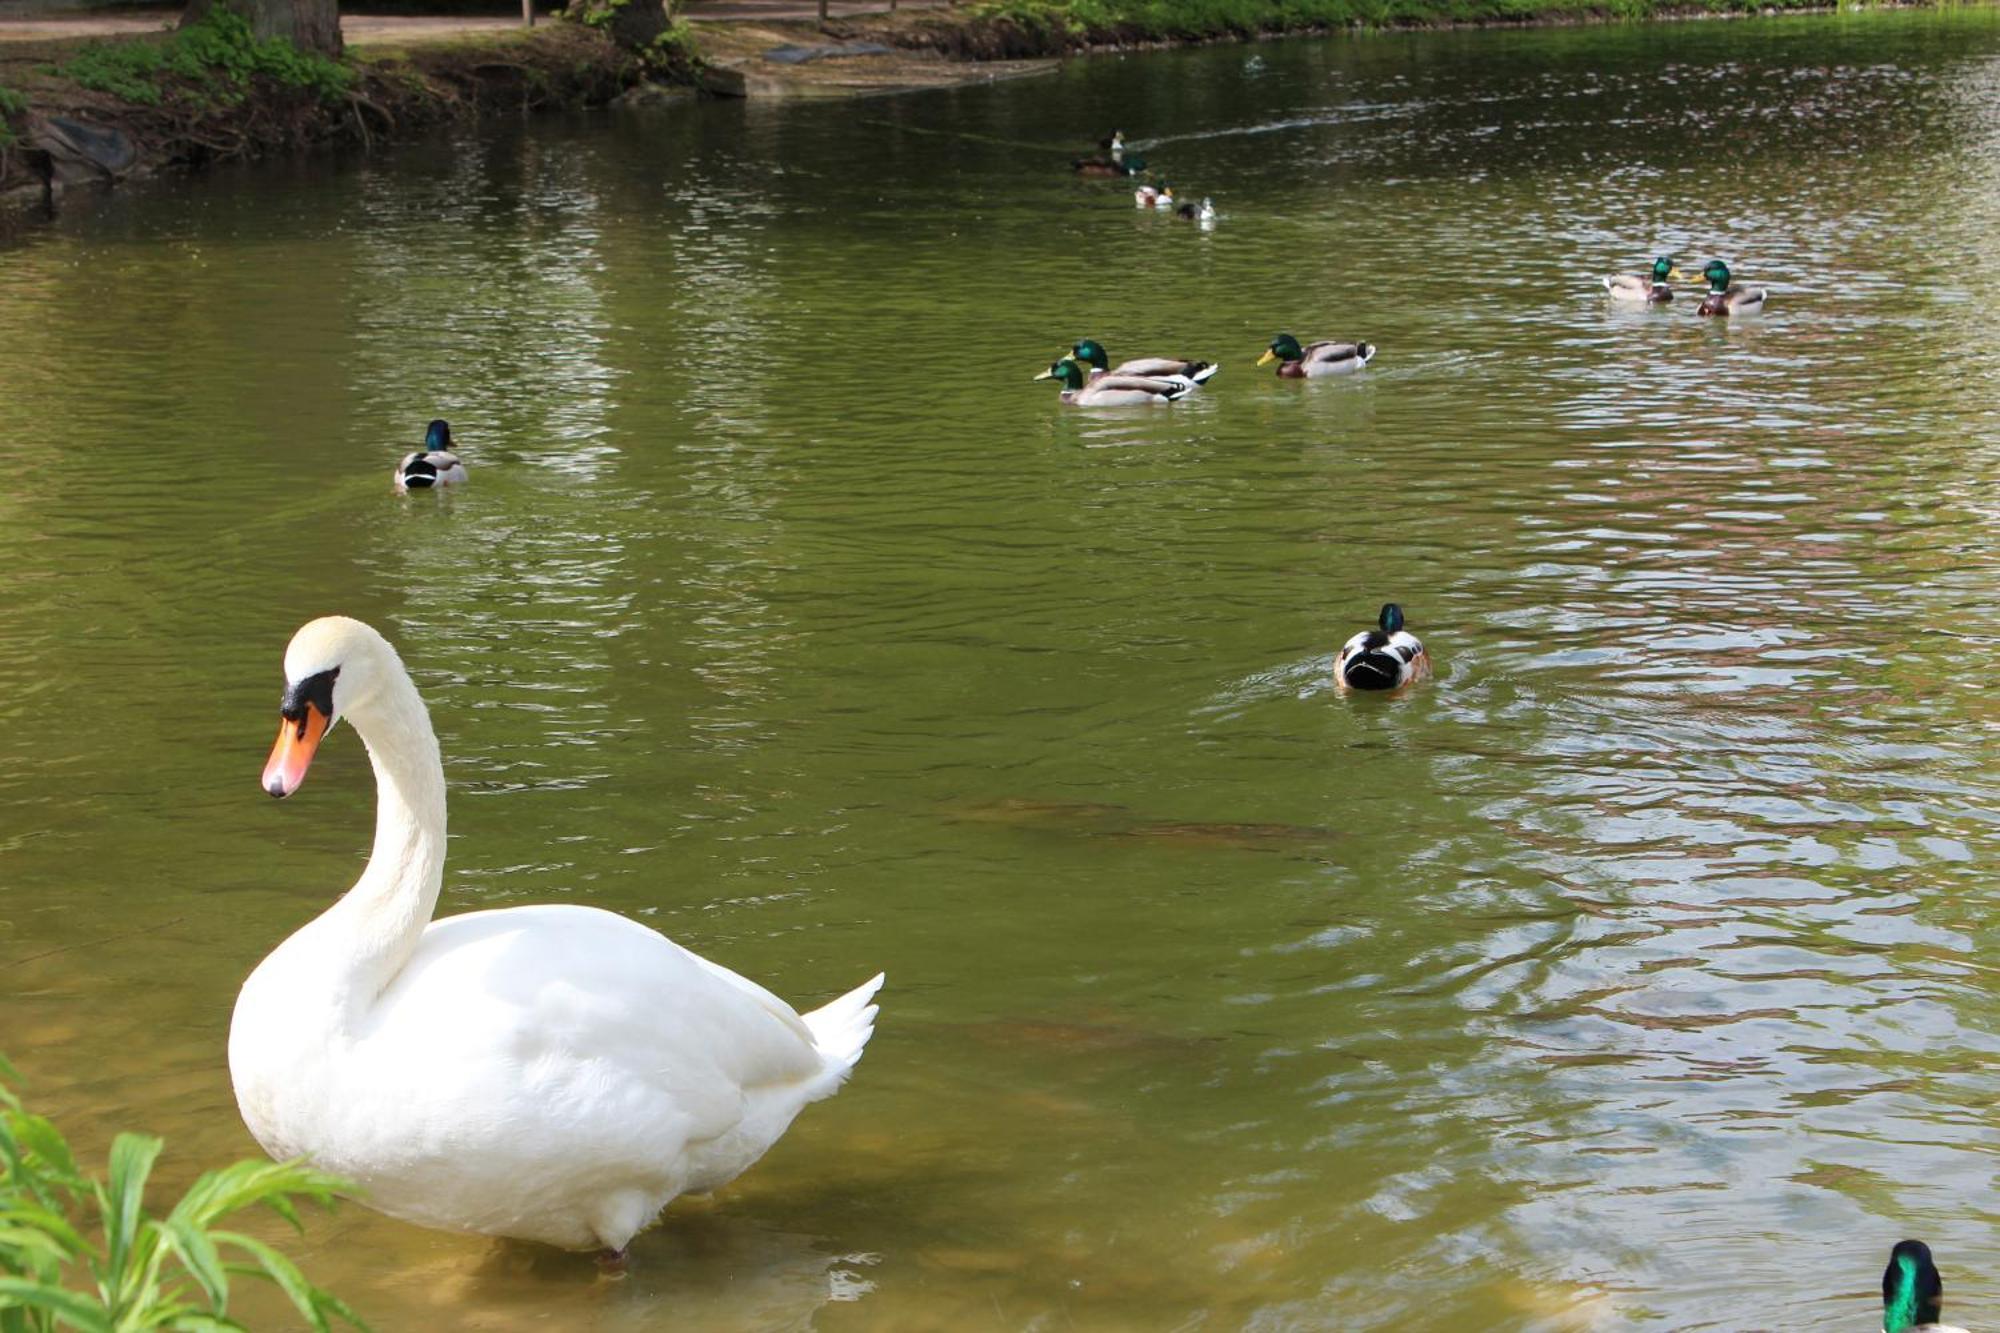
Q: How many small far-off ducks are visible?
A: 4